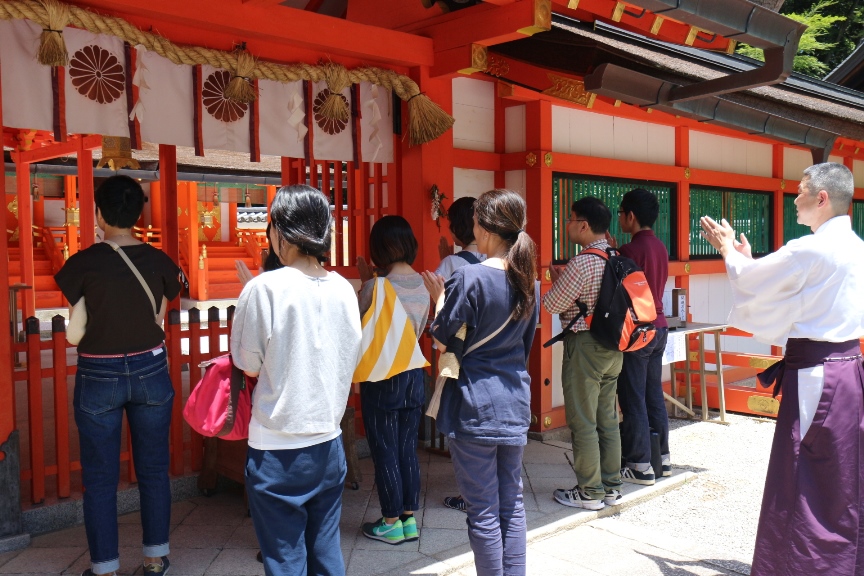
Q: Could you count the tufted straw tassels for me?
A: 4